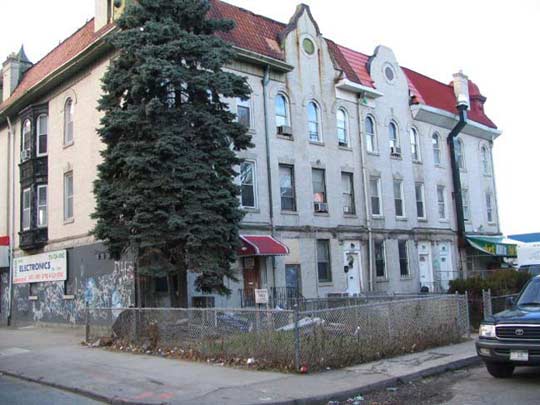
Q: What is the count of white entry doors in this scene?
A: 3